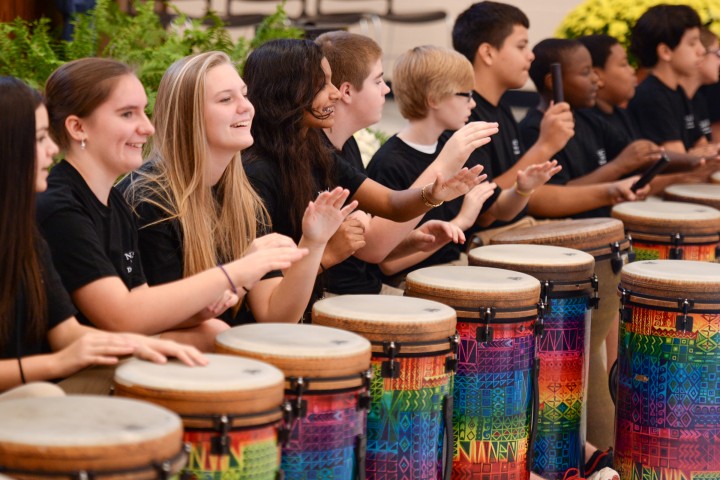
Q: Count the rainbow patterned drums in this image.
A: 7